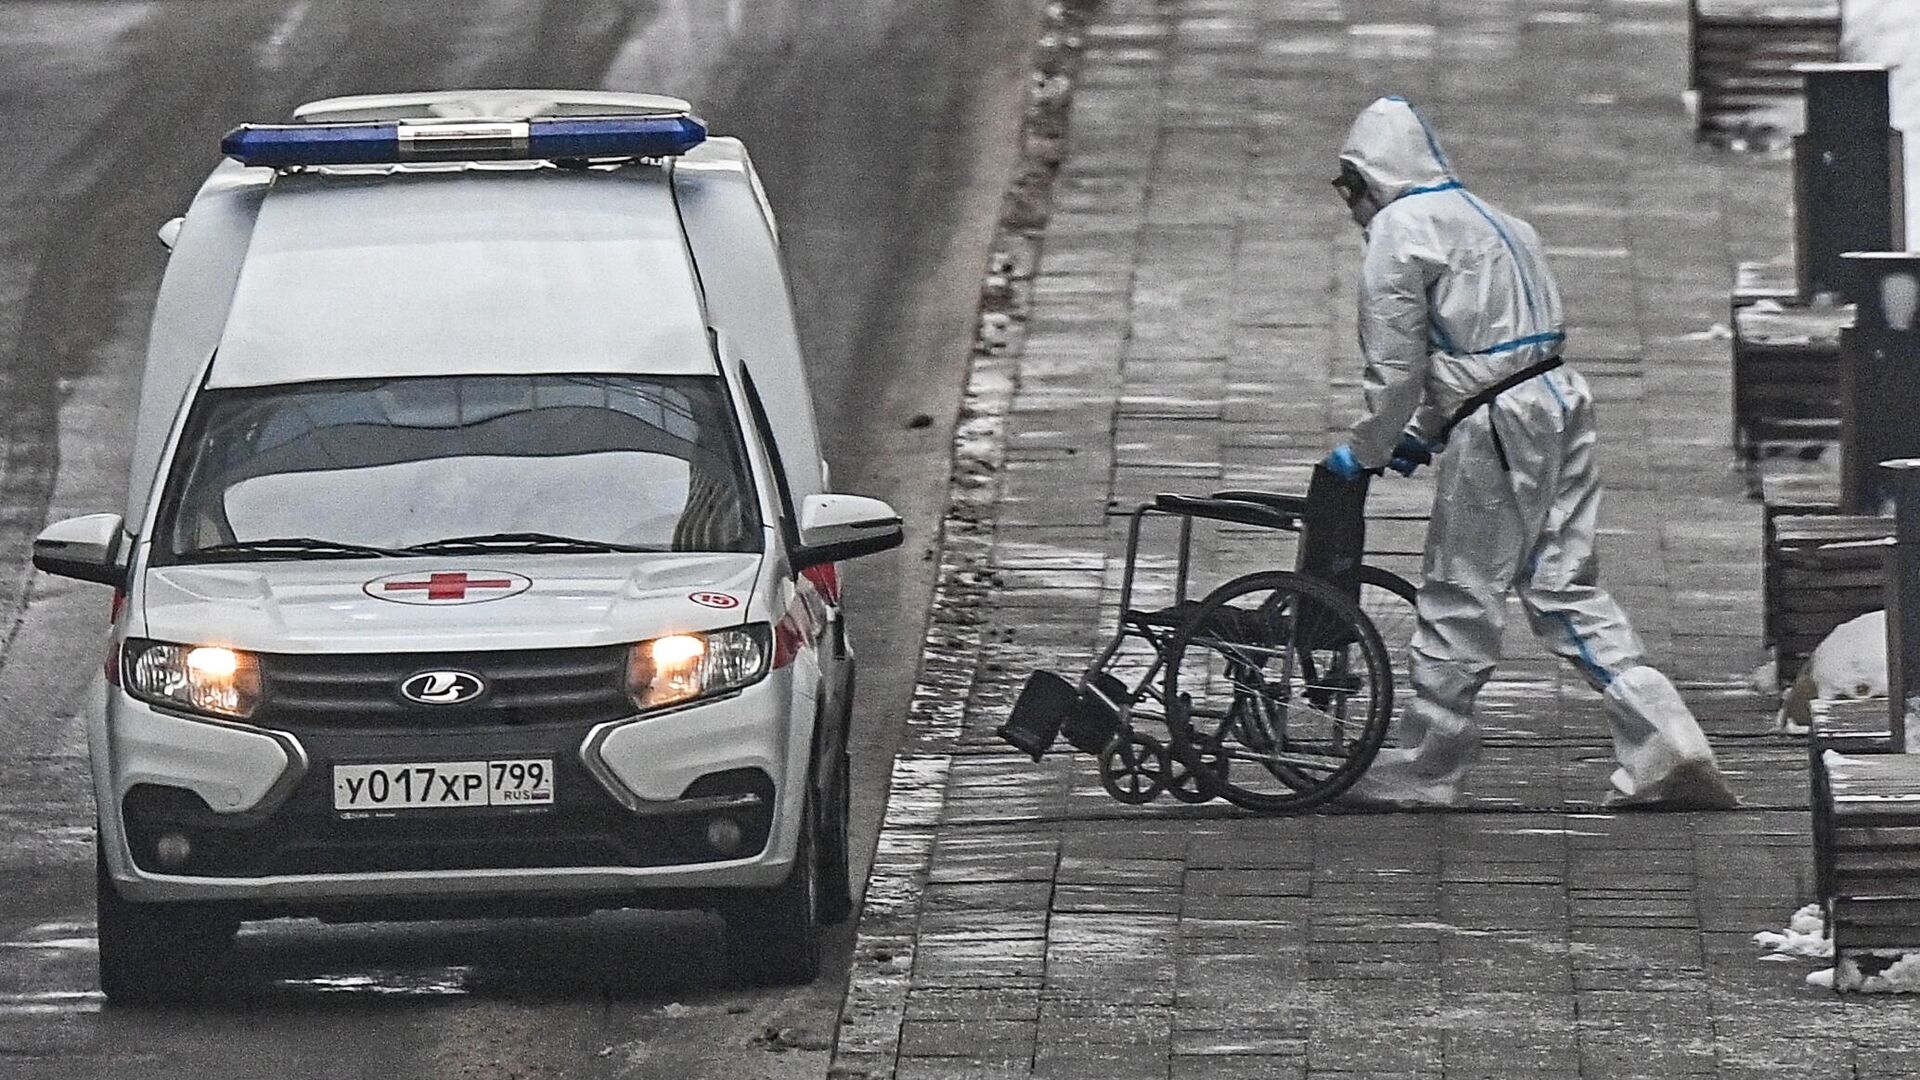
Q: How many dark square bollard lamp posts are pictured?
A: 3